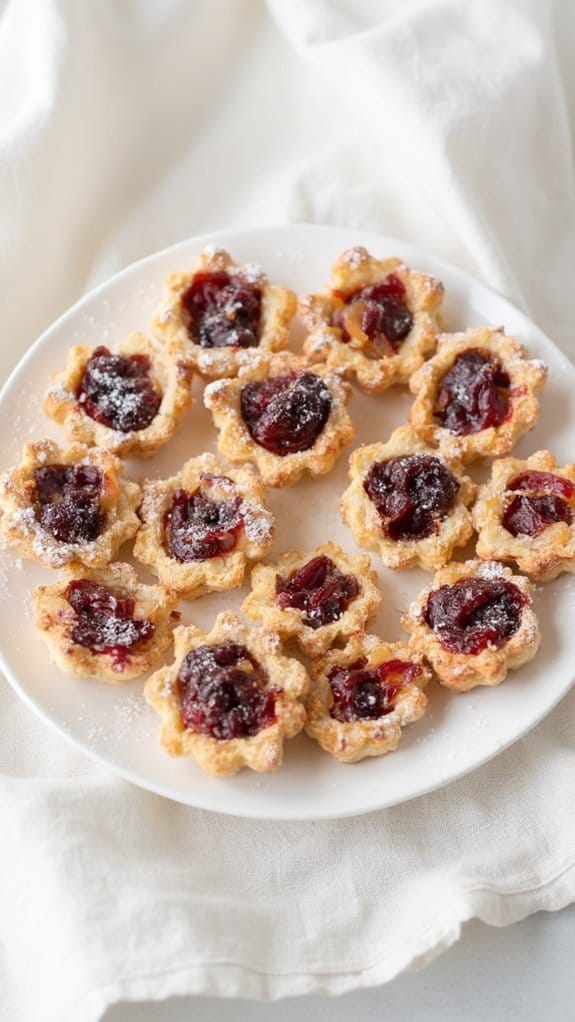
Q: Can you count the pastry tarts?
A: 14